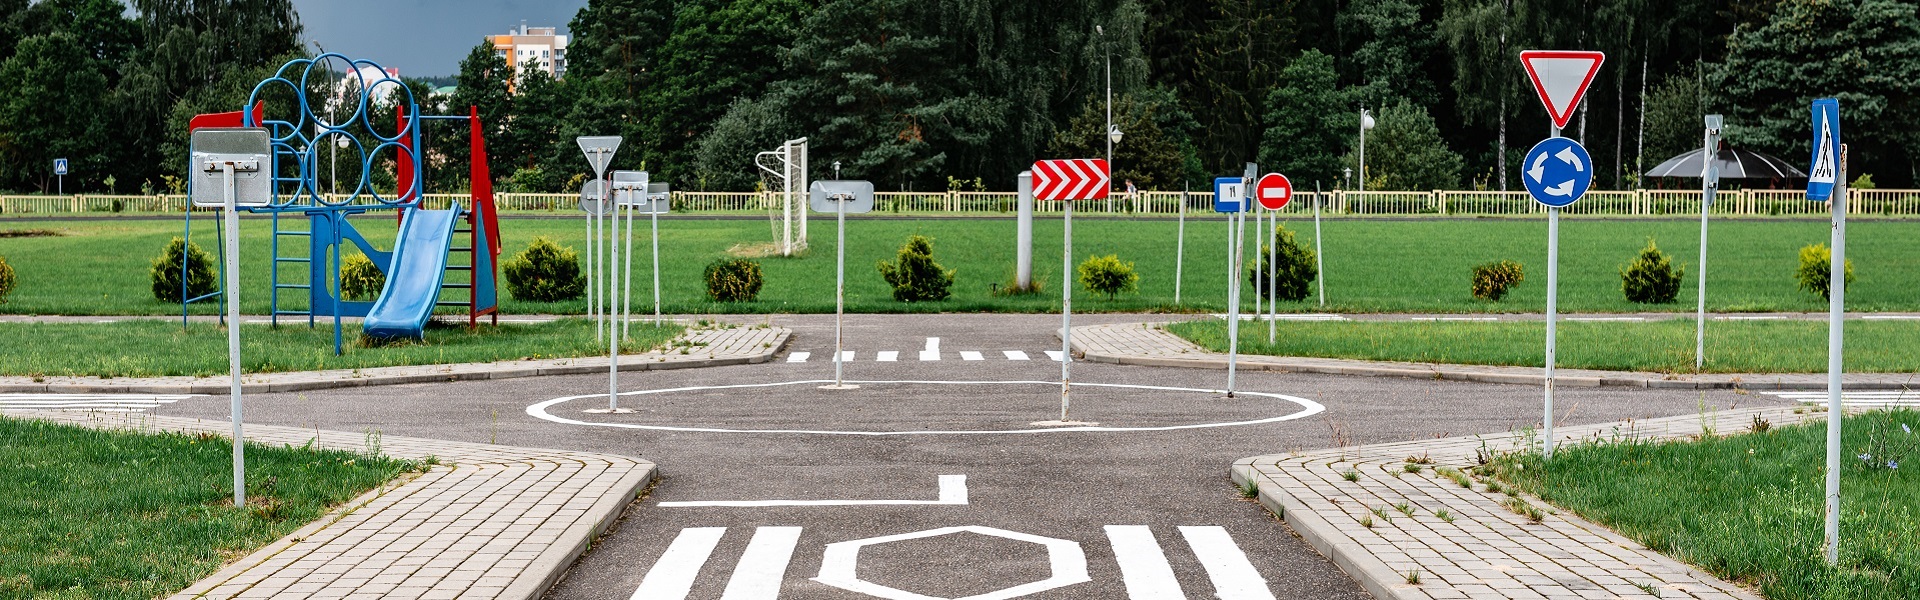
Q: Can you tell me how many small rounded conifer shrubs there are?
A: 11